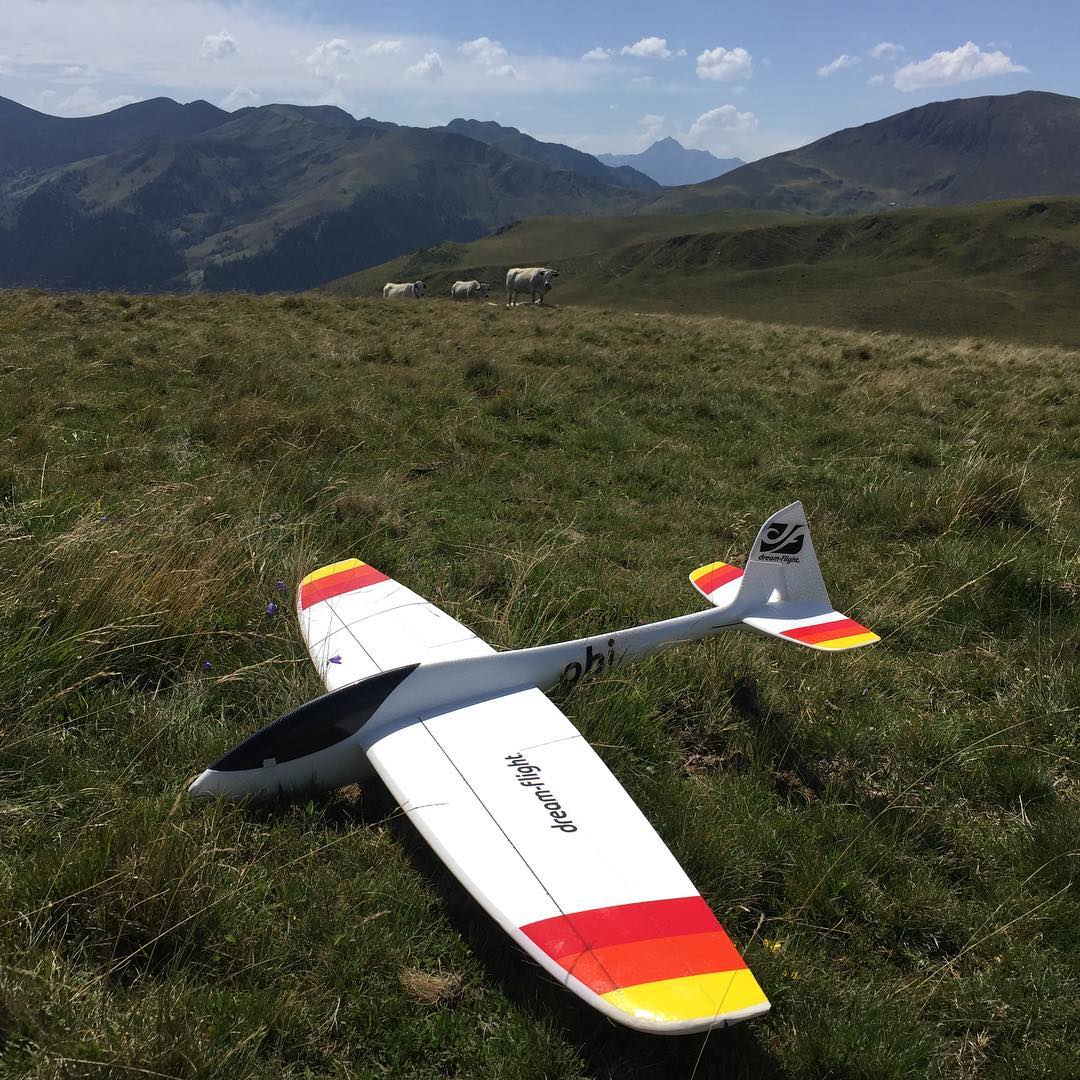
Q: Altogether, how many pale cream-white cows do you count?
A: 3